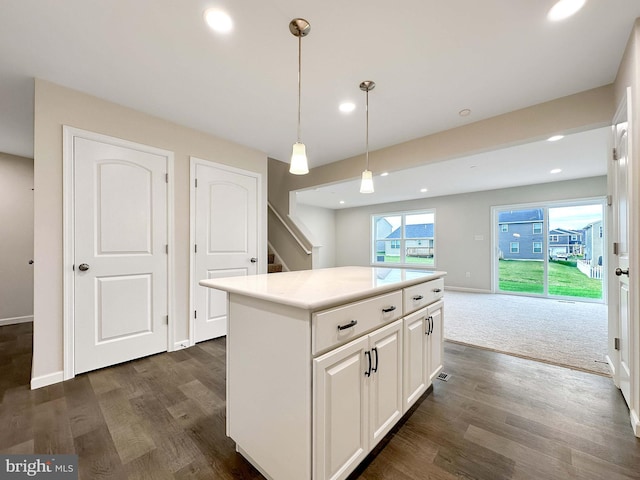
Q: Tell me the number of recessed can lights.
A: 8